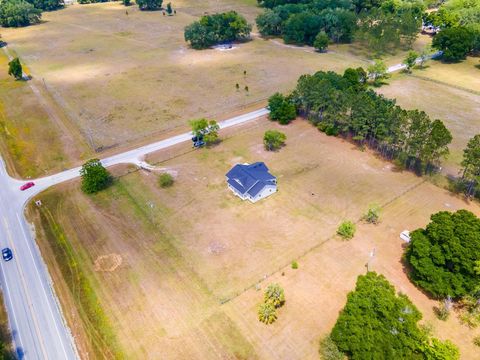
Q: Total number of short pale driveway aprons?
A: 1